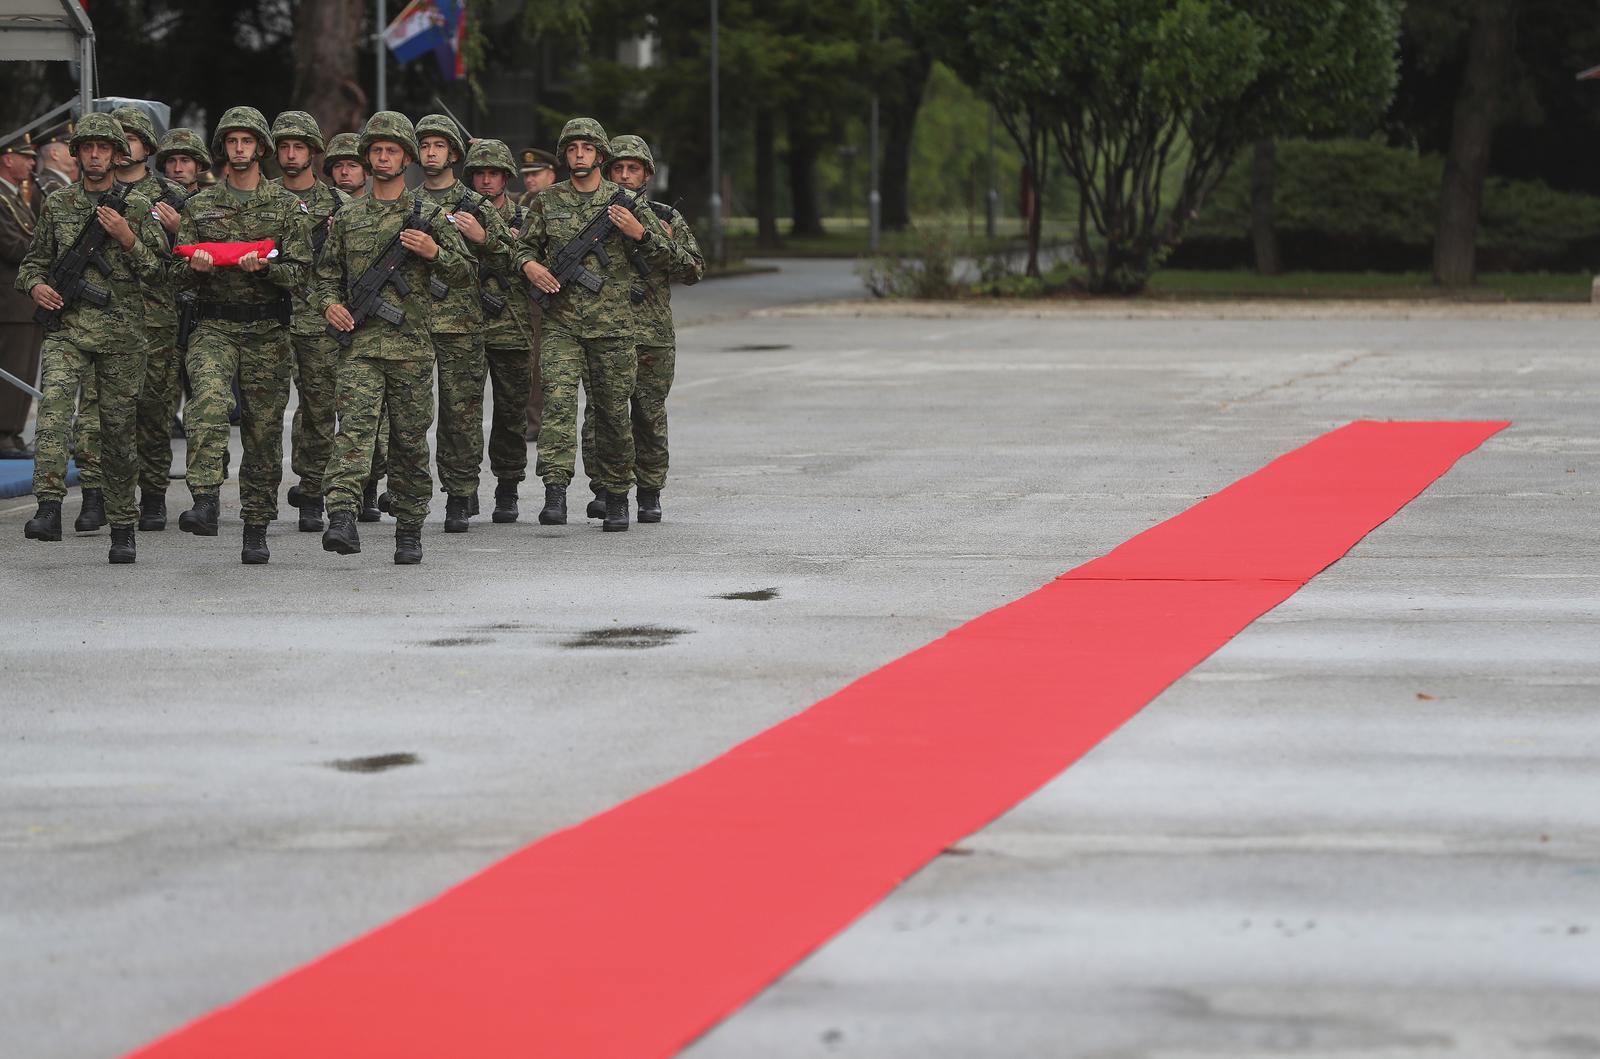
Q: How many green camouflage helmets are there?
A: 11